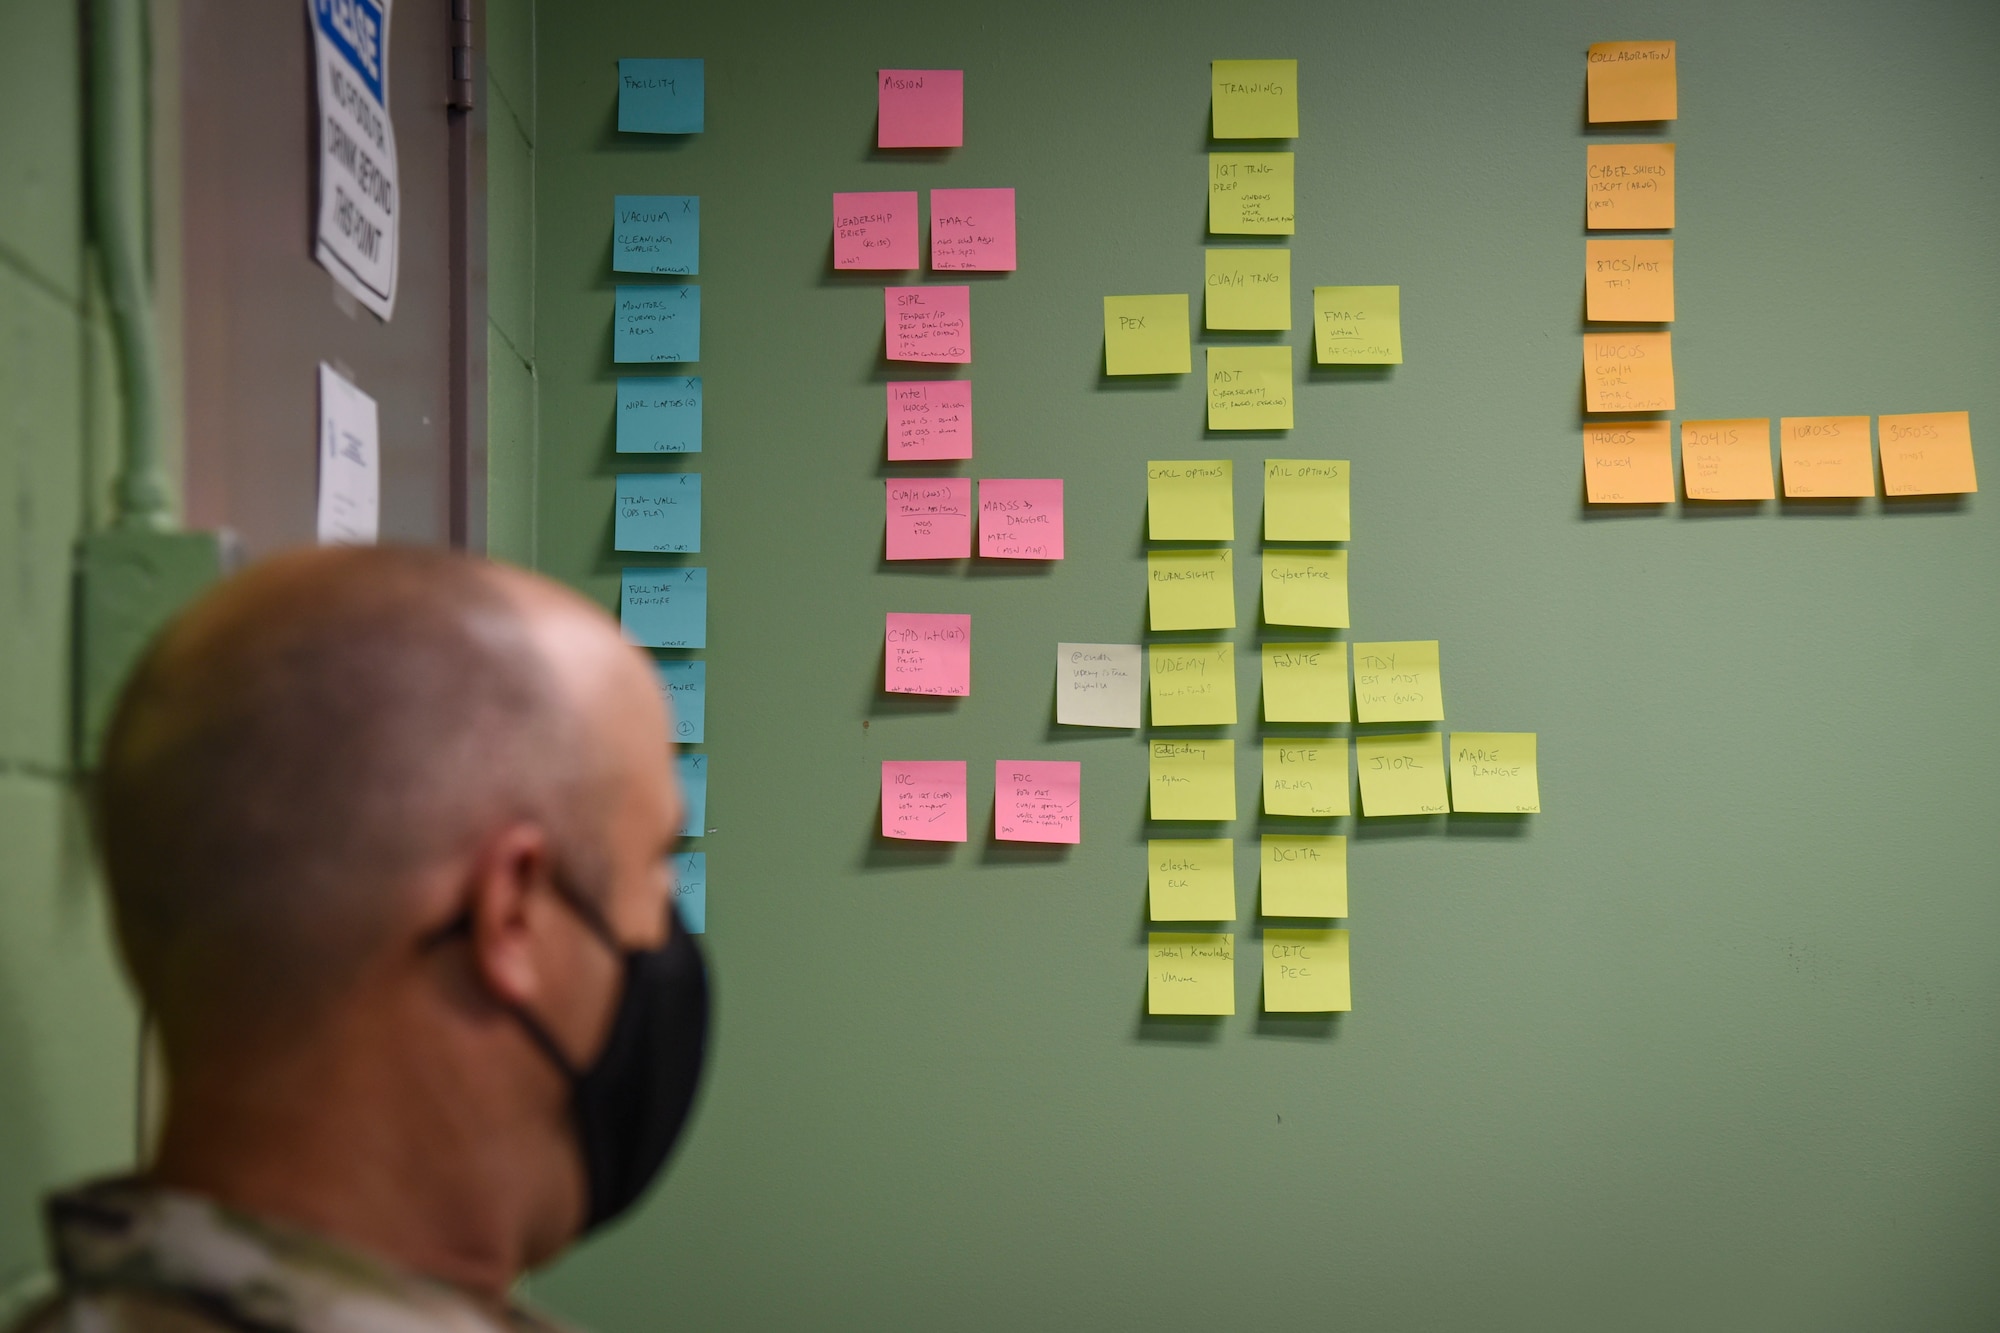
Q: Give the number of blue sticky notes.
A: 9